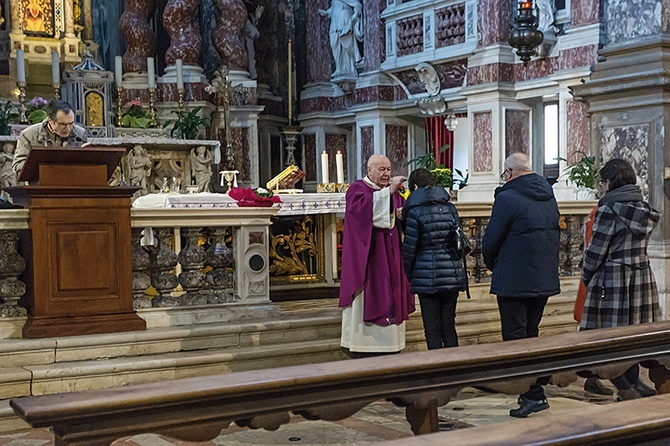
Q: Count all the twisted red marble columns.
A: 3